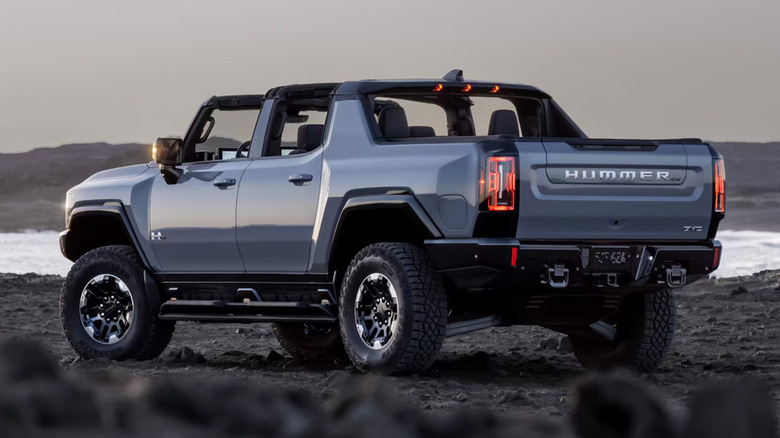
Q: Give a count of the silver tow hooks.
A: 2